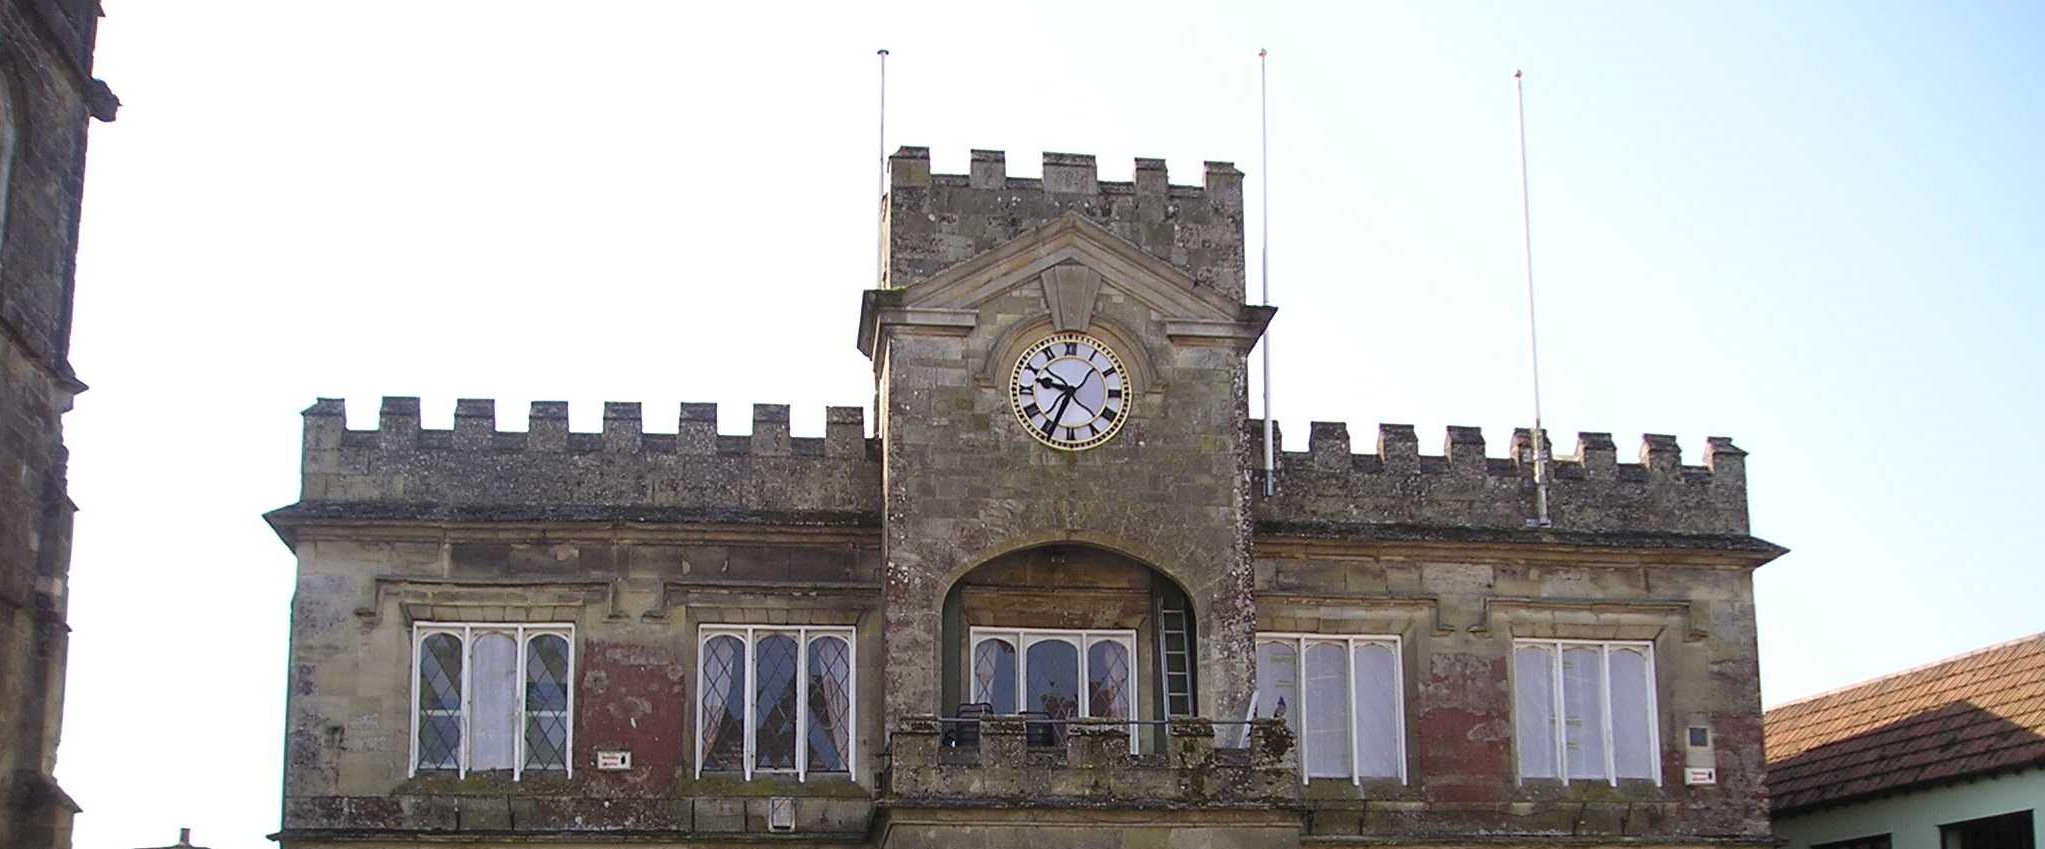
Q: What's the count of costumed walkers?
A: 0